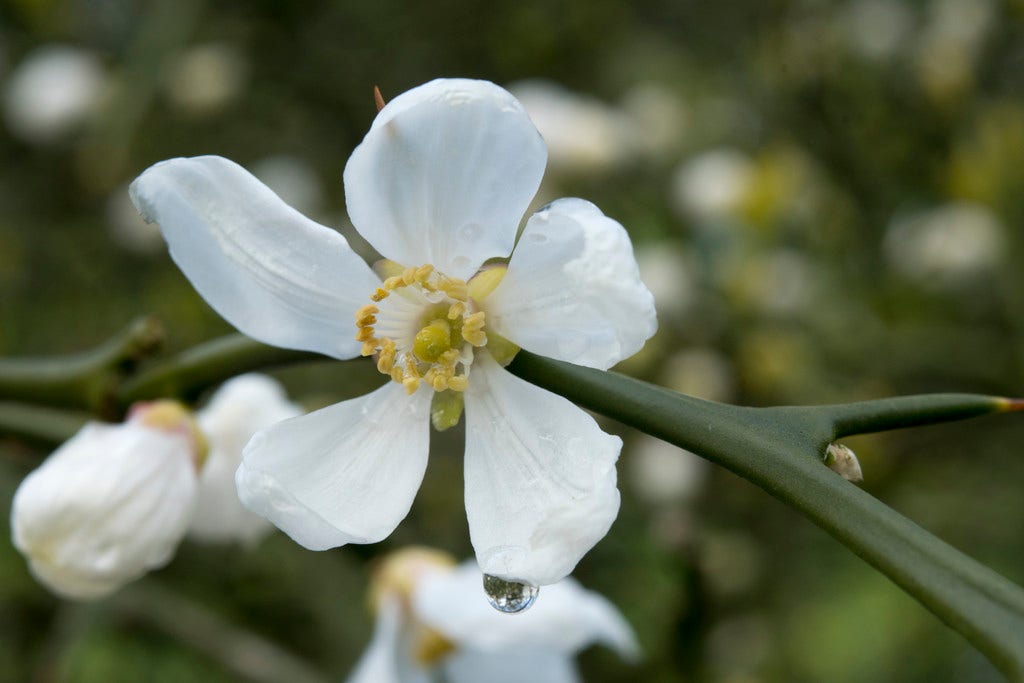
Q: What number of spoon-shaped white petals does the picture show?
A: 5